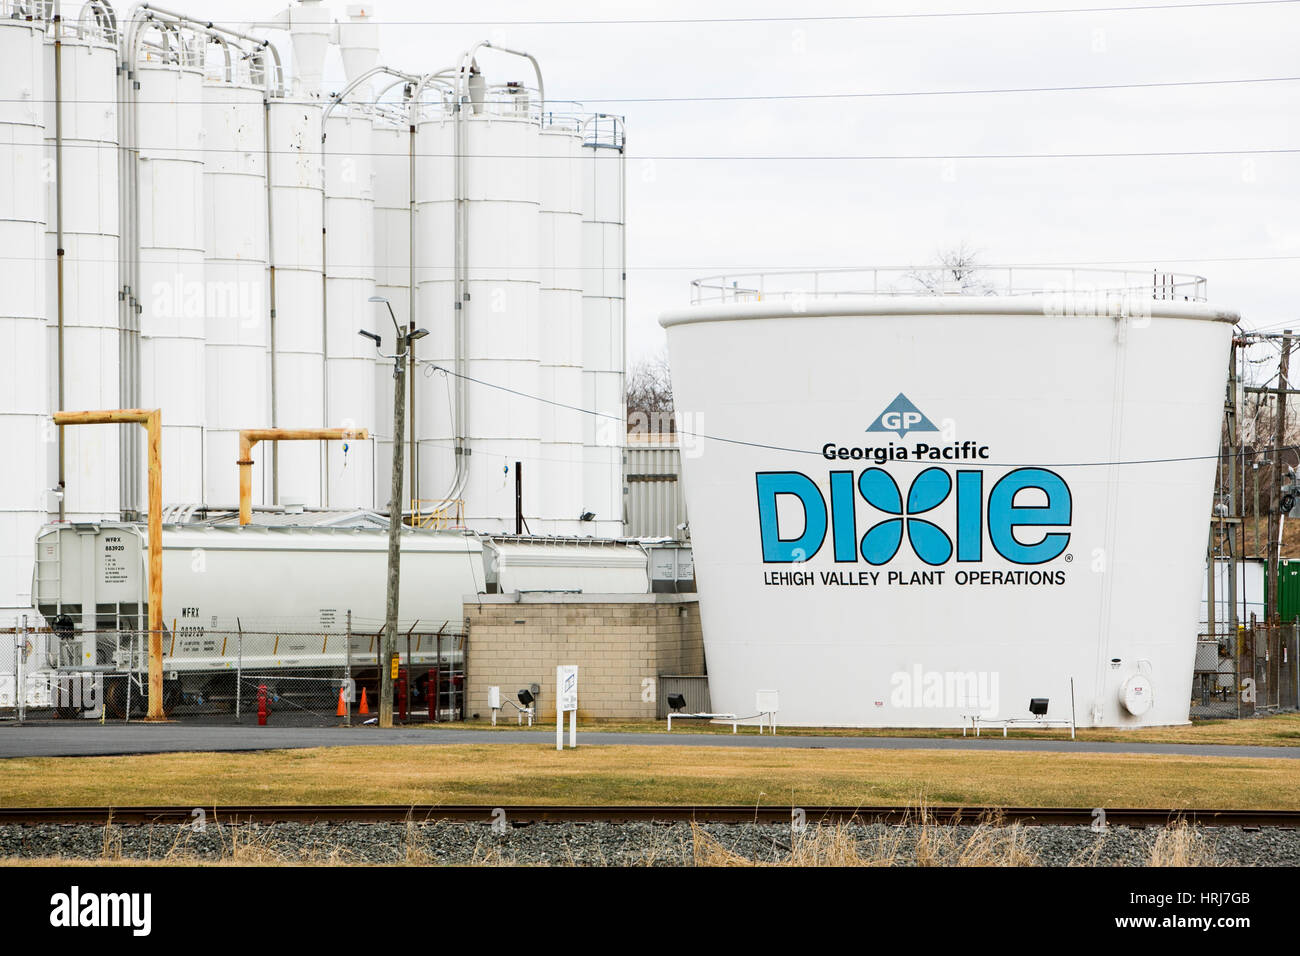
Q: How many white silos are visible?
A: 10